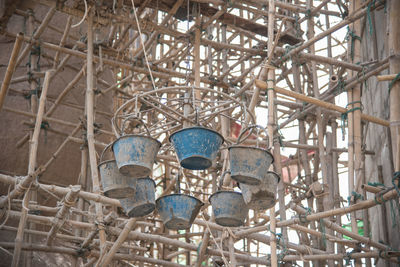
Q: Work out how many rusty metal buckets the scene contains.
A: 8